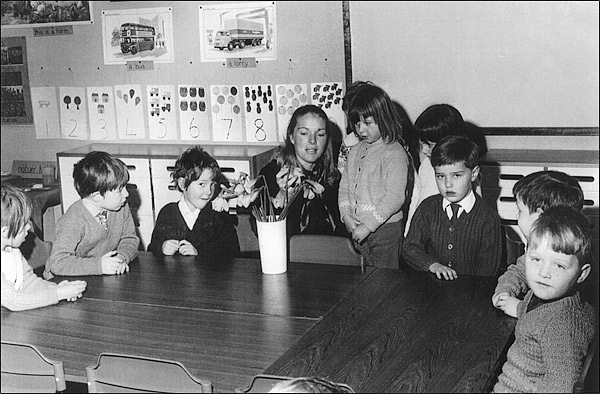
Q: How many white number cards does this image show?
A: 10